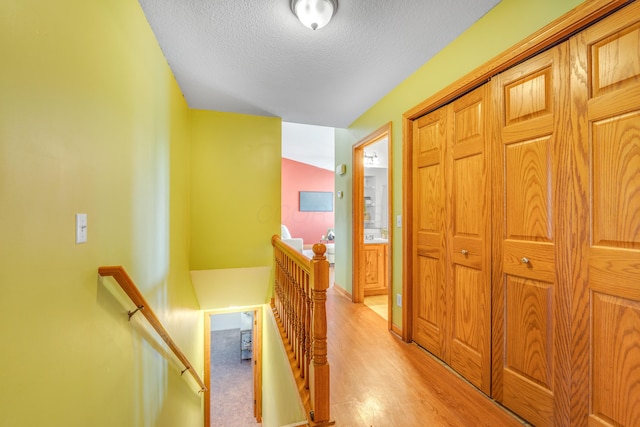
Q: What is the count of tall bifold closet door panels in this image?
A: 4